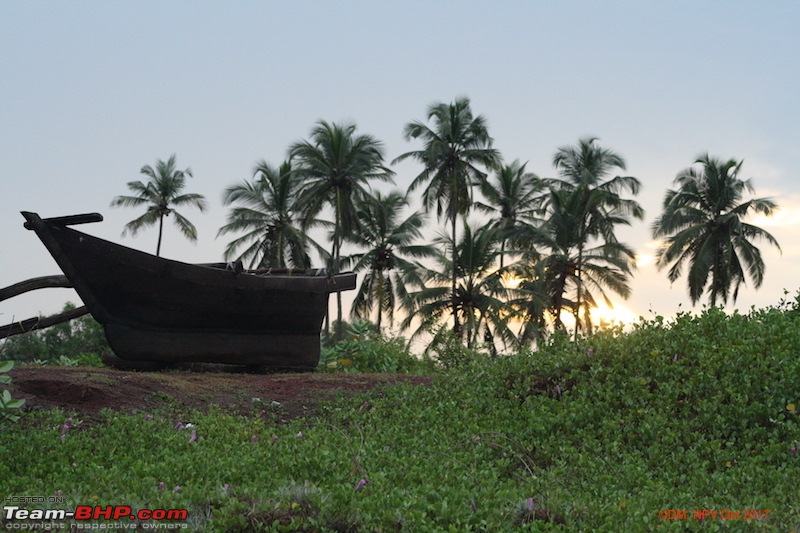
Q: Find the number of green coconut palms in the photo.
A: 10